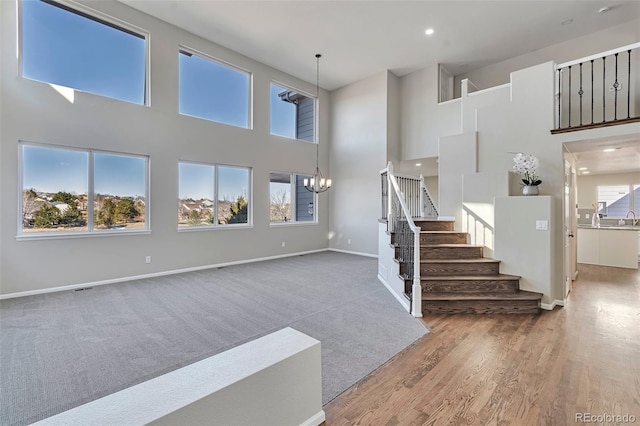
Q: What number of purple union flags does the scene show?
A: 0